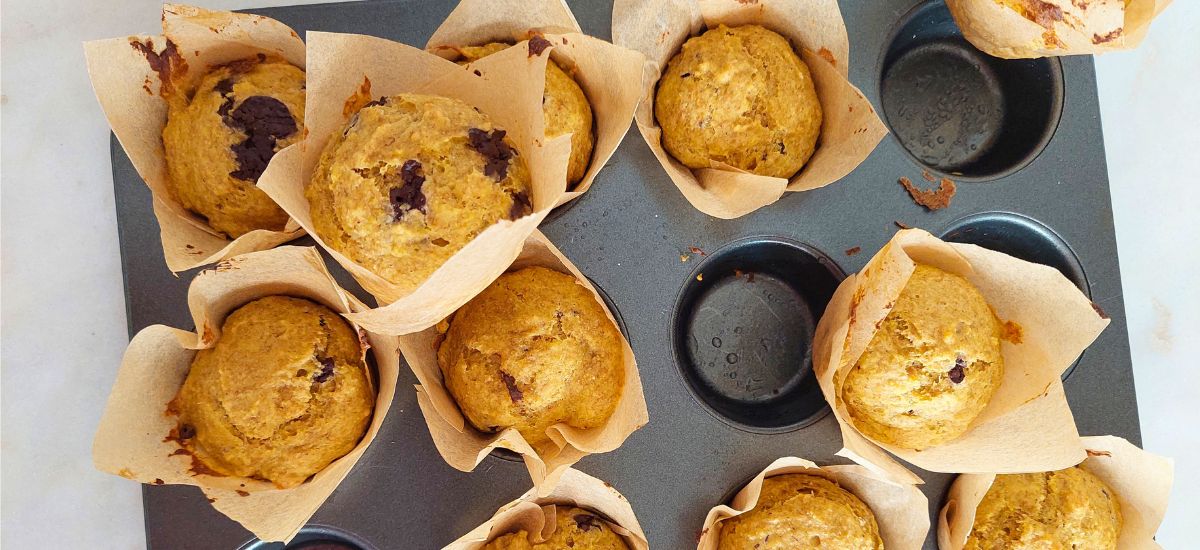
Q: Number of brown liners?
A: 11